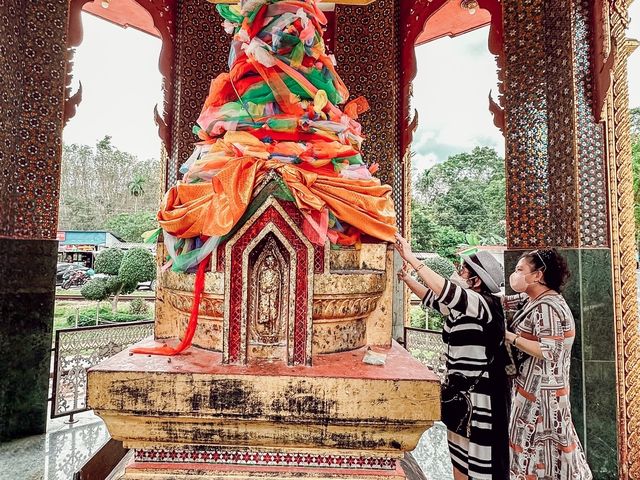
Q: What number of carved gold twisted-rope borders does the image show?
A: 1